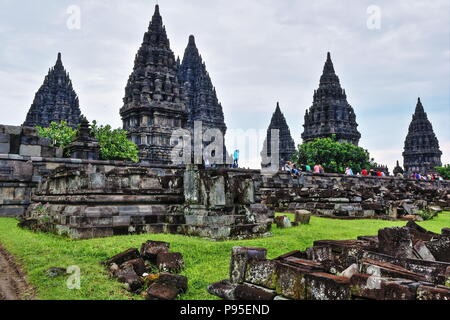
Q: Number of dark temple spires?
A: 6